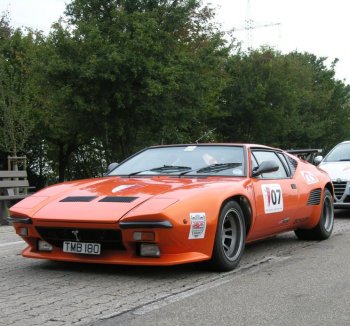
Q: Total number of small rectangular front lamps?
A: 4